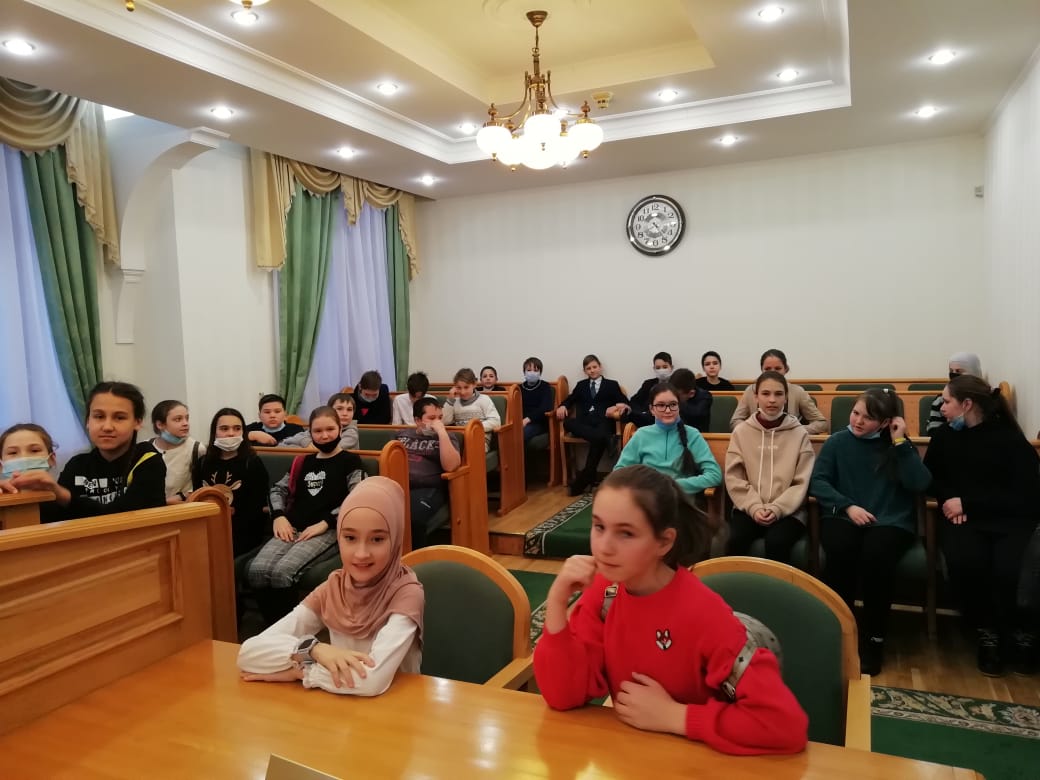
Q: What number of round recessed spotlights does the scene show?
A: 13